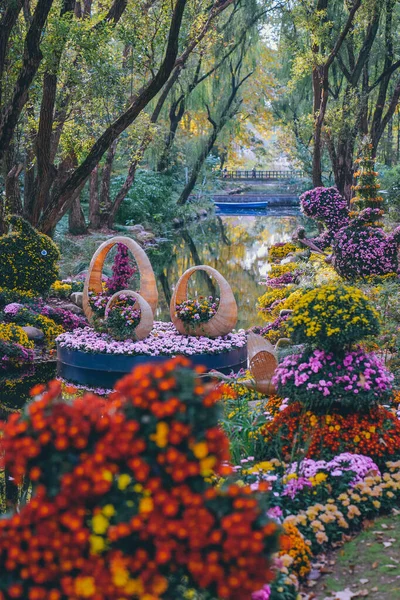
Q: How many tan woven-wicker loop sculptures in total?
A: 3